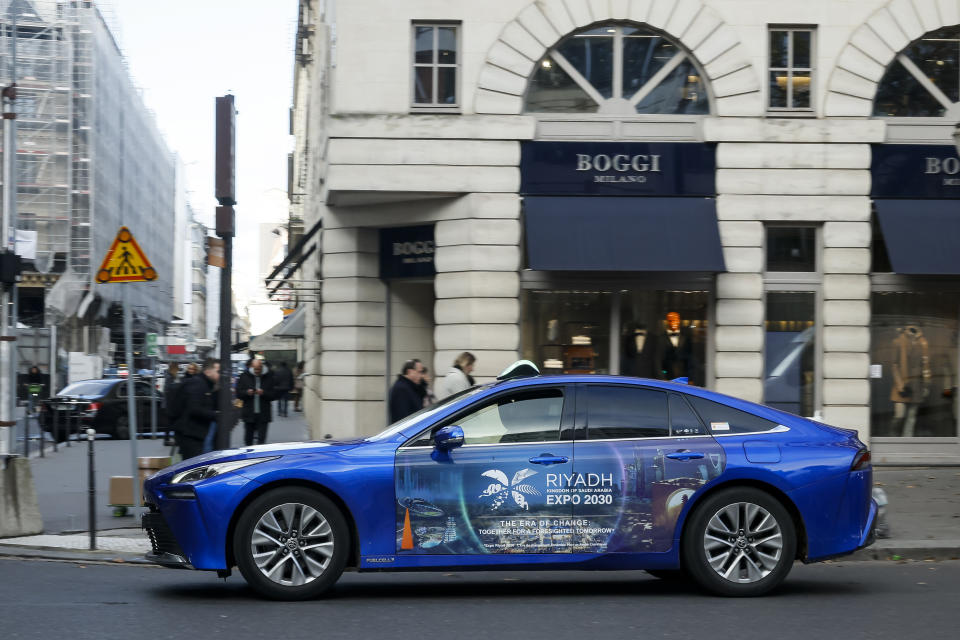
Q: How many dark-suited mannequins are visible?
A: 2